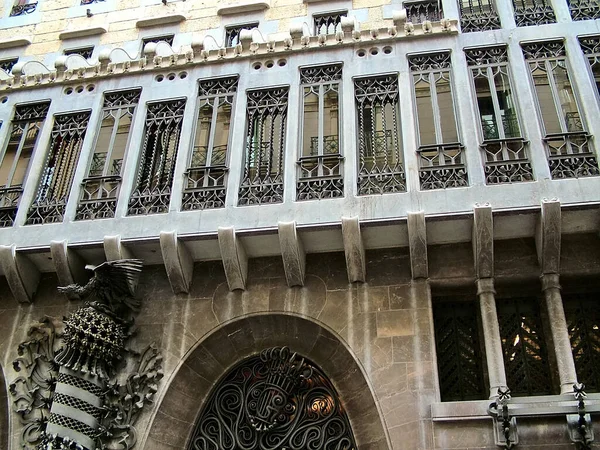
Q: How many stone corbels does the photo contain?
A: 10